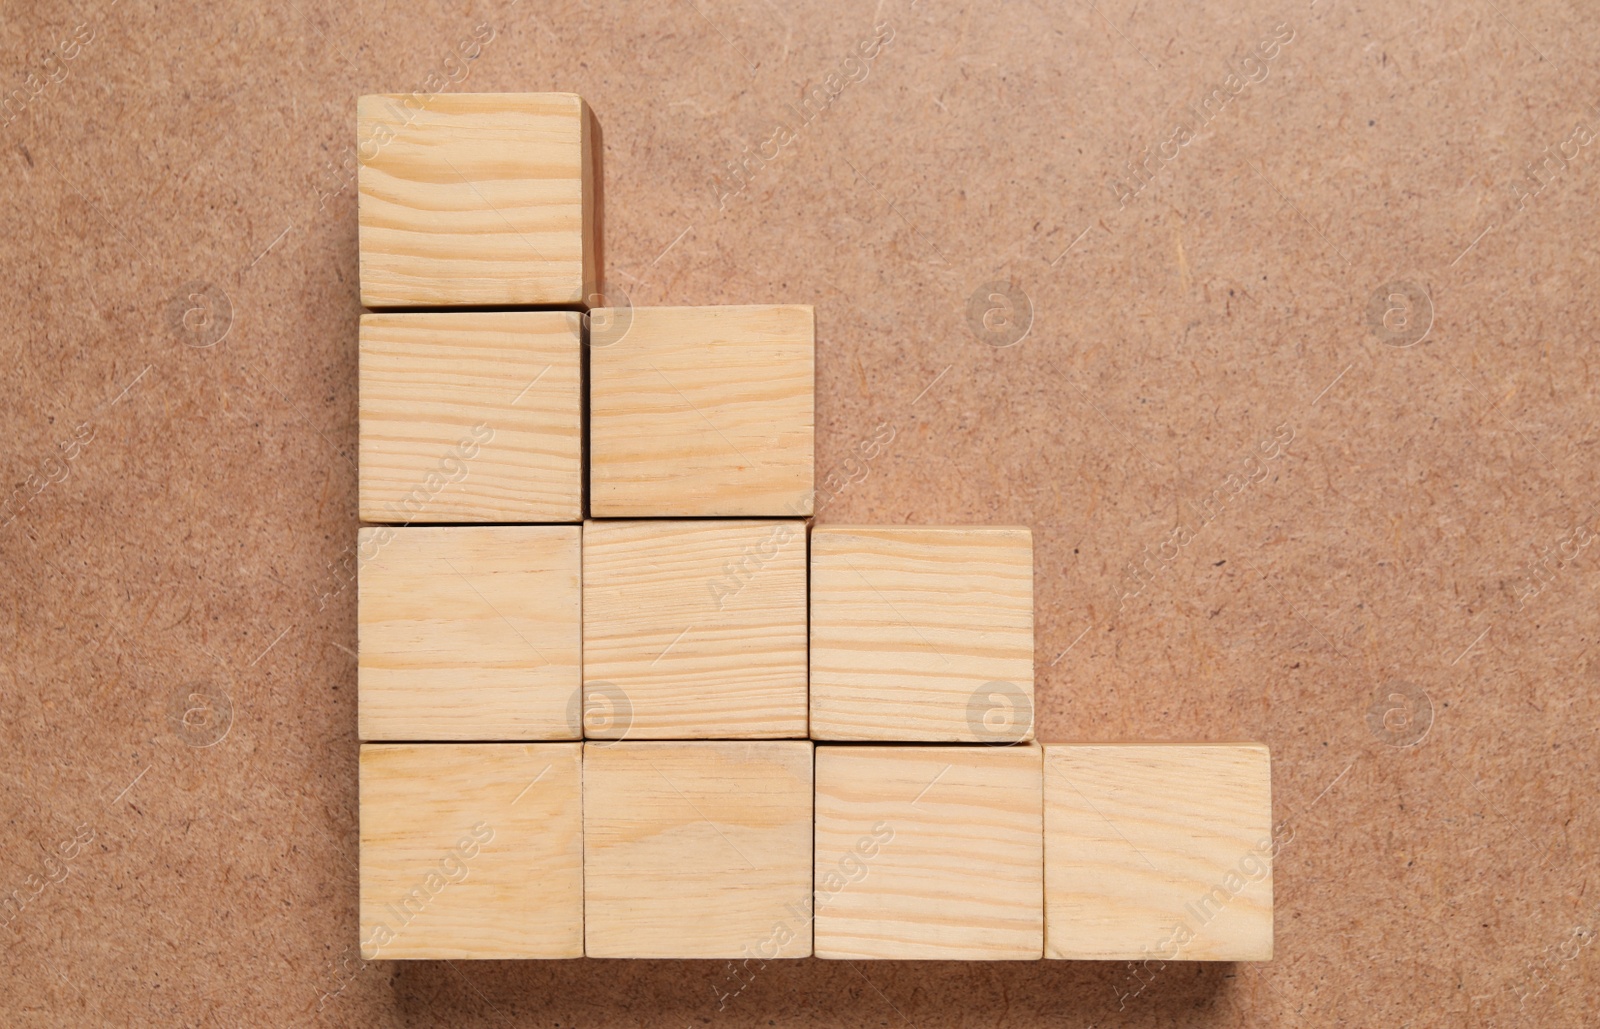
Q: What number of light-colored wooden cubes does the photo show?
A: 10